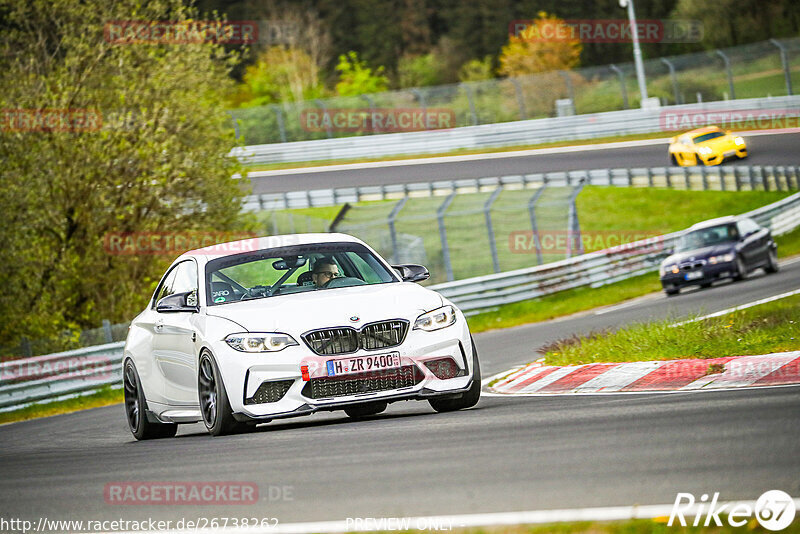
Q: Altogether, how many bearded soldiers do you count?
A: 0